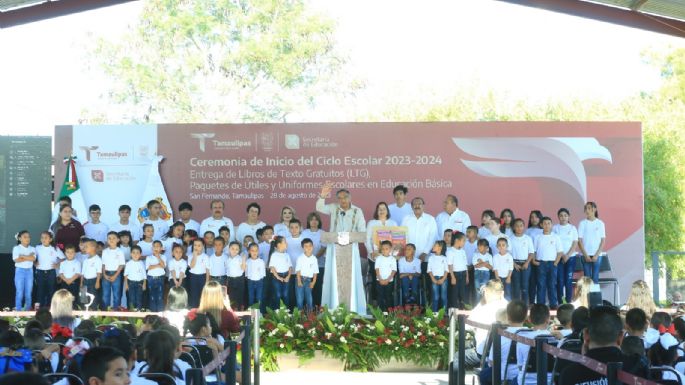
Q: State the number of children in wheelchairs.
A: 1